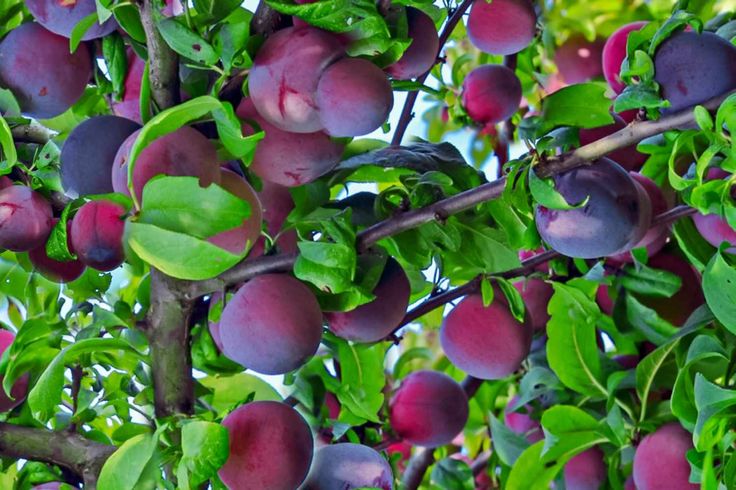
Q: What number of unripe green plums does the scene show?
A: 0